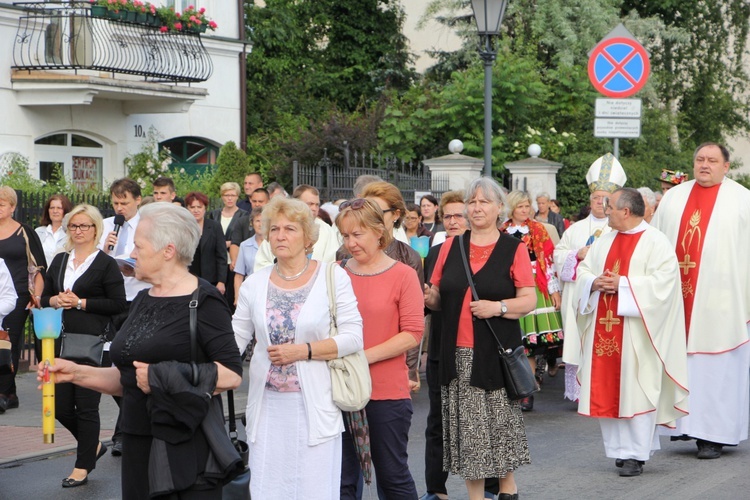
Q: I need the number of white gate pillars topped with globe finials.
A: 2